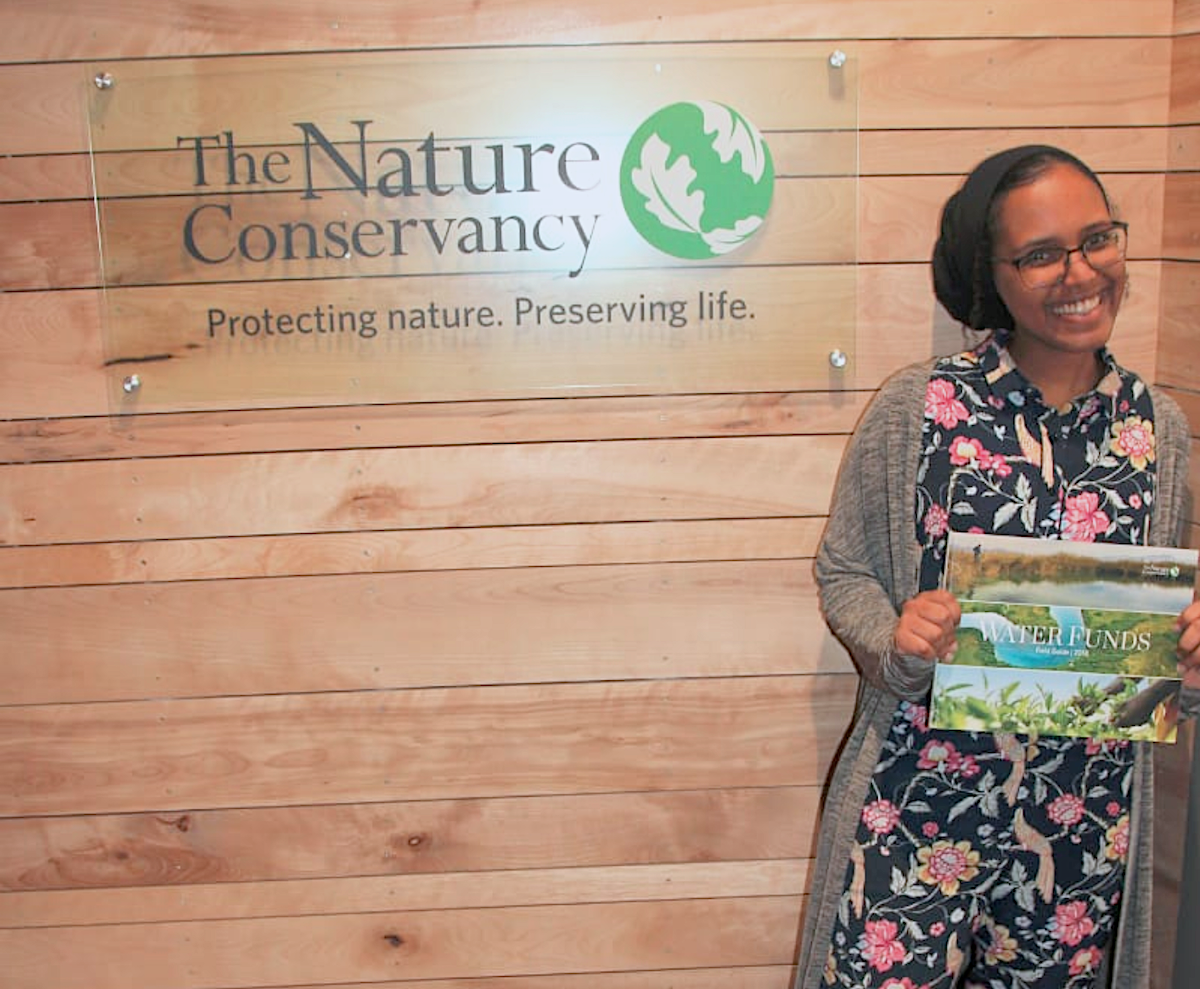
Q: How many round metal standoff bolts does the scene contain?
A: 4